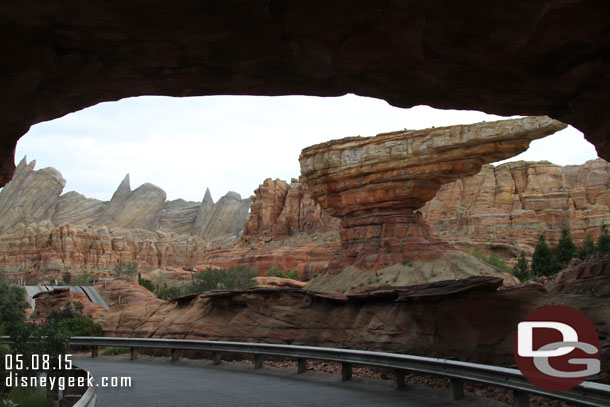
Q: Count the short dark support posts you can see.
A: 10